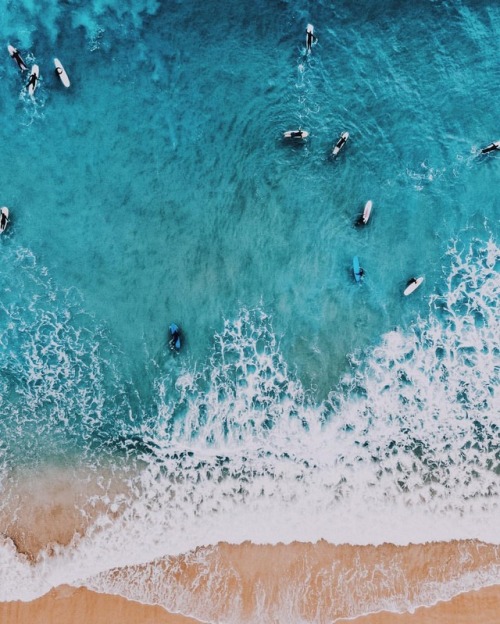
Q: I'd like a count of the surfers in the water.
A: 12